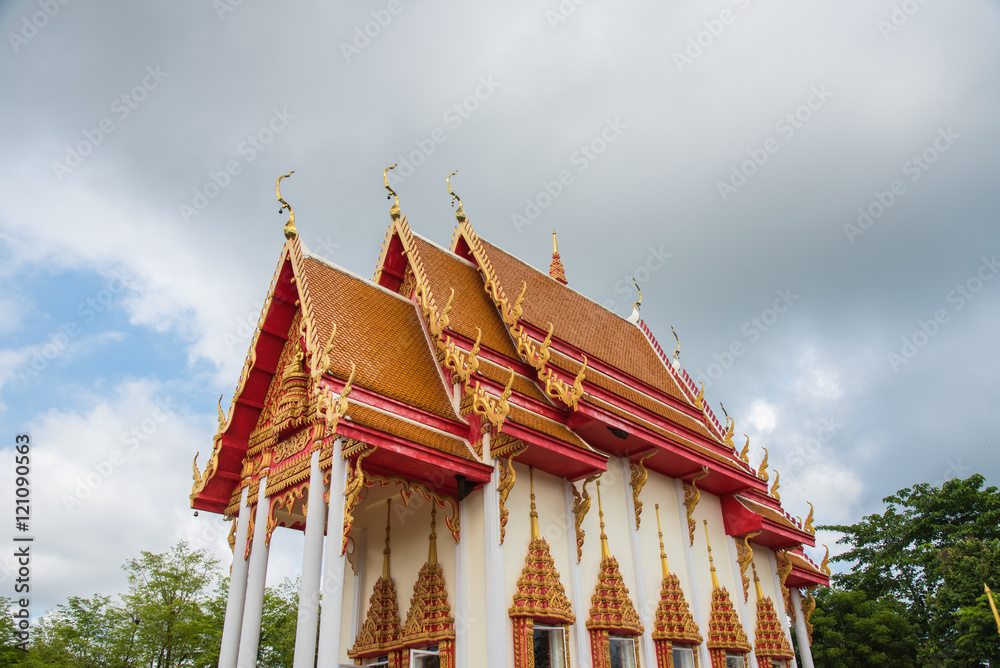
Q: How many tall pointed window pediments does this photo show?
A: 7